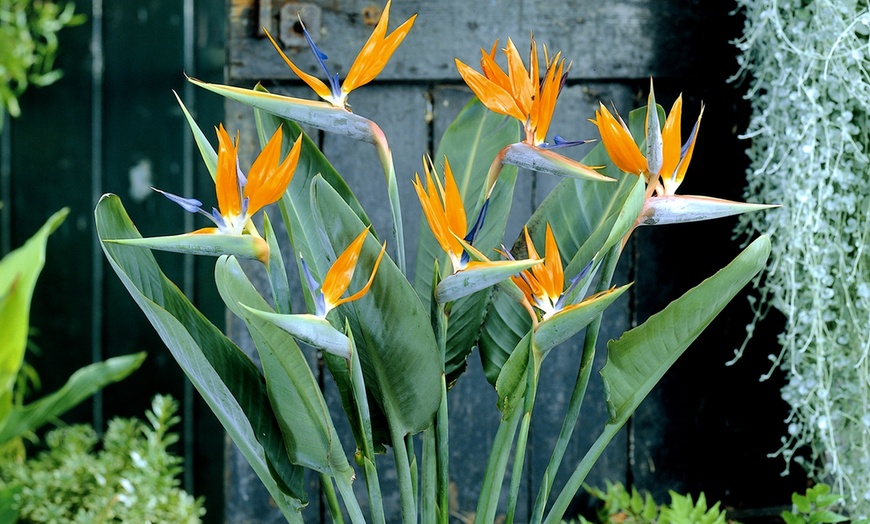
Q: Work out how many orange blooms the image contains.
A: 7